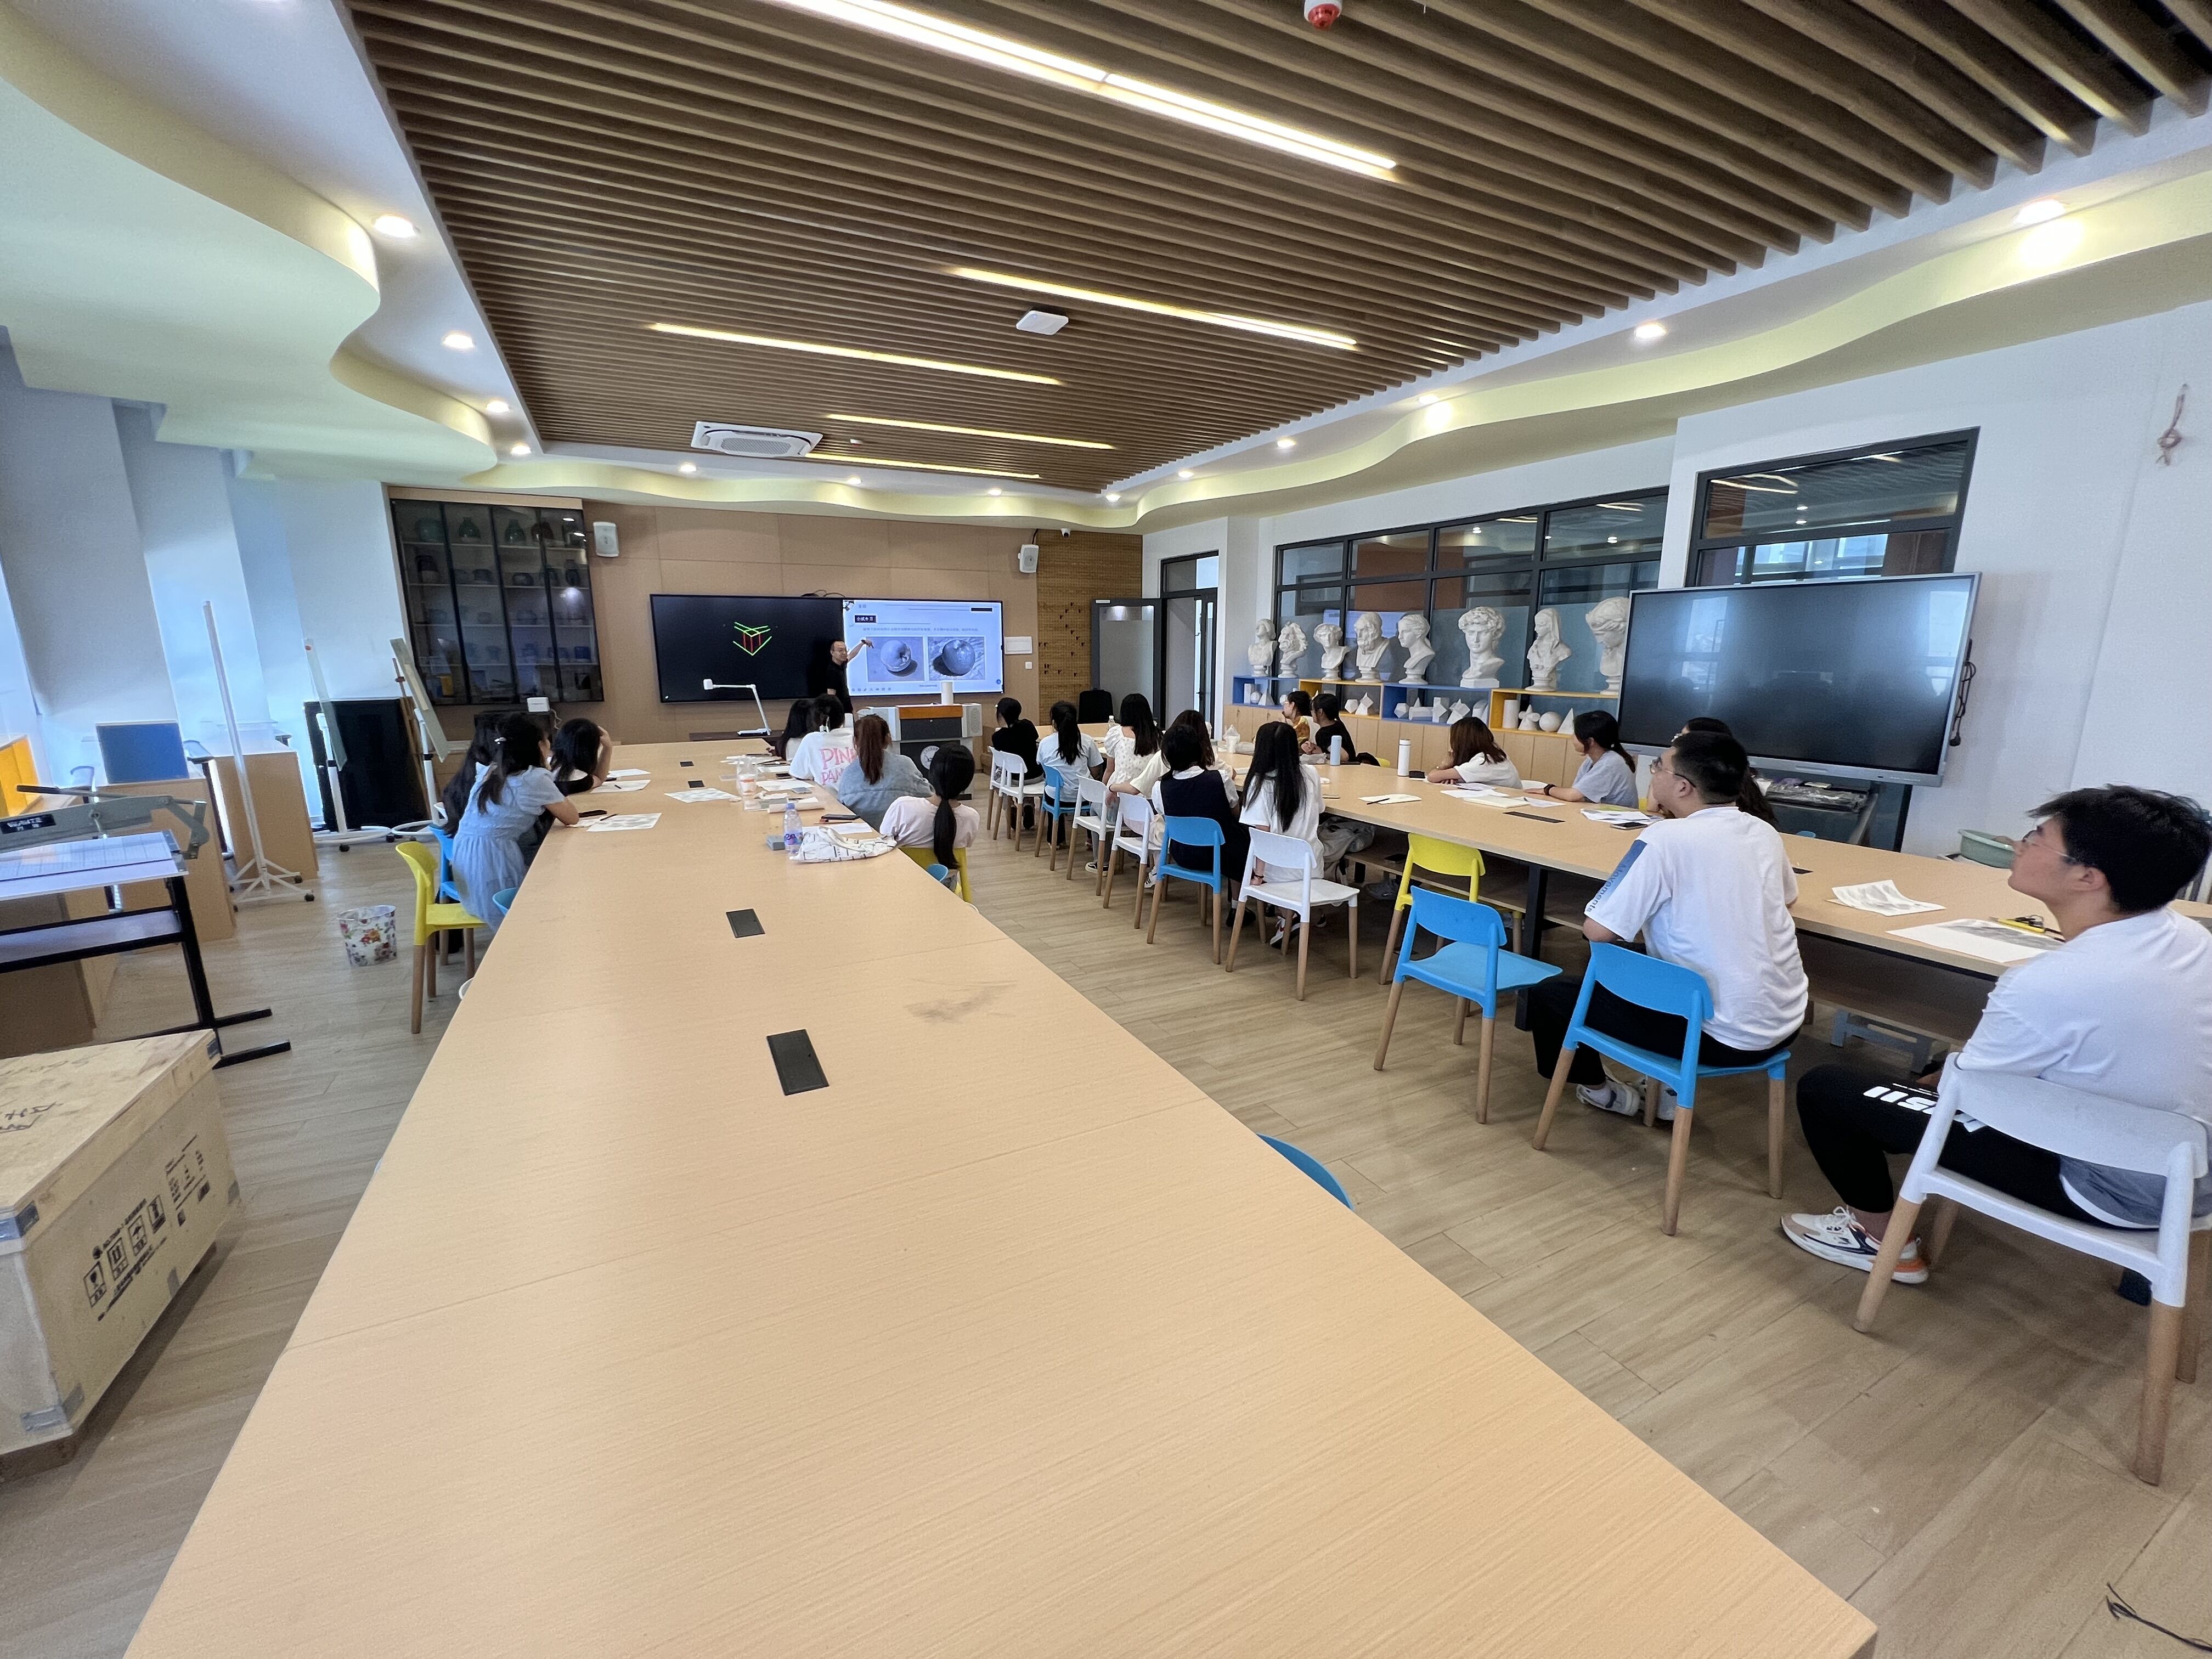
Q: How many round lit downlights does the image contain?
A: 13